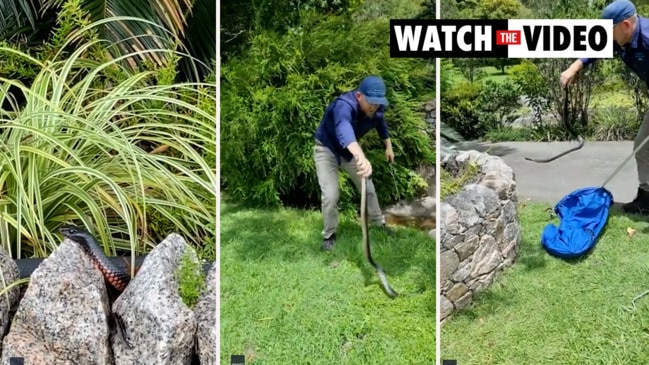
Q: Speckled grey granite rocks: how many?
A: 4